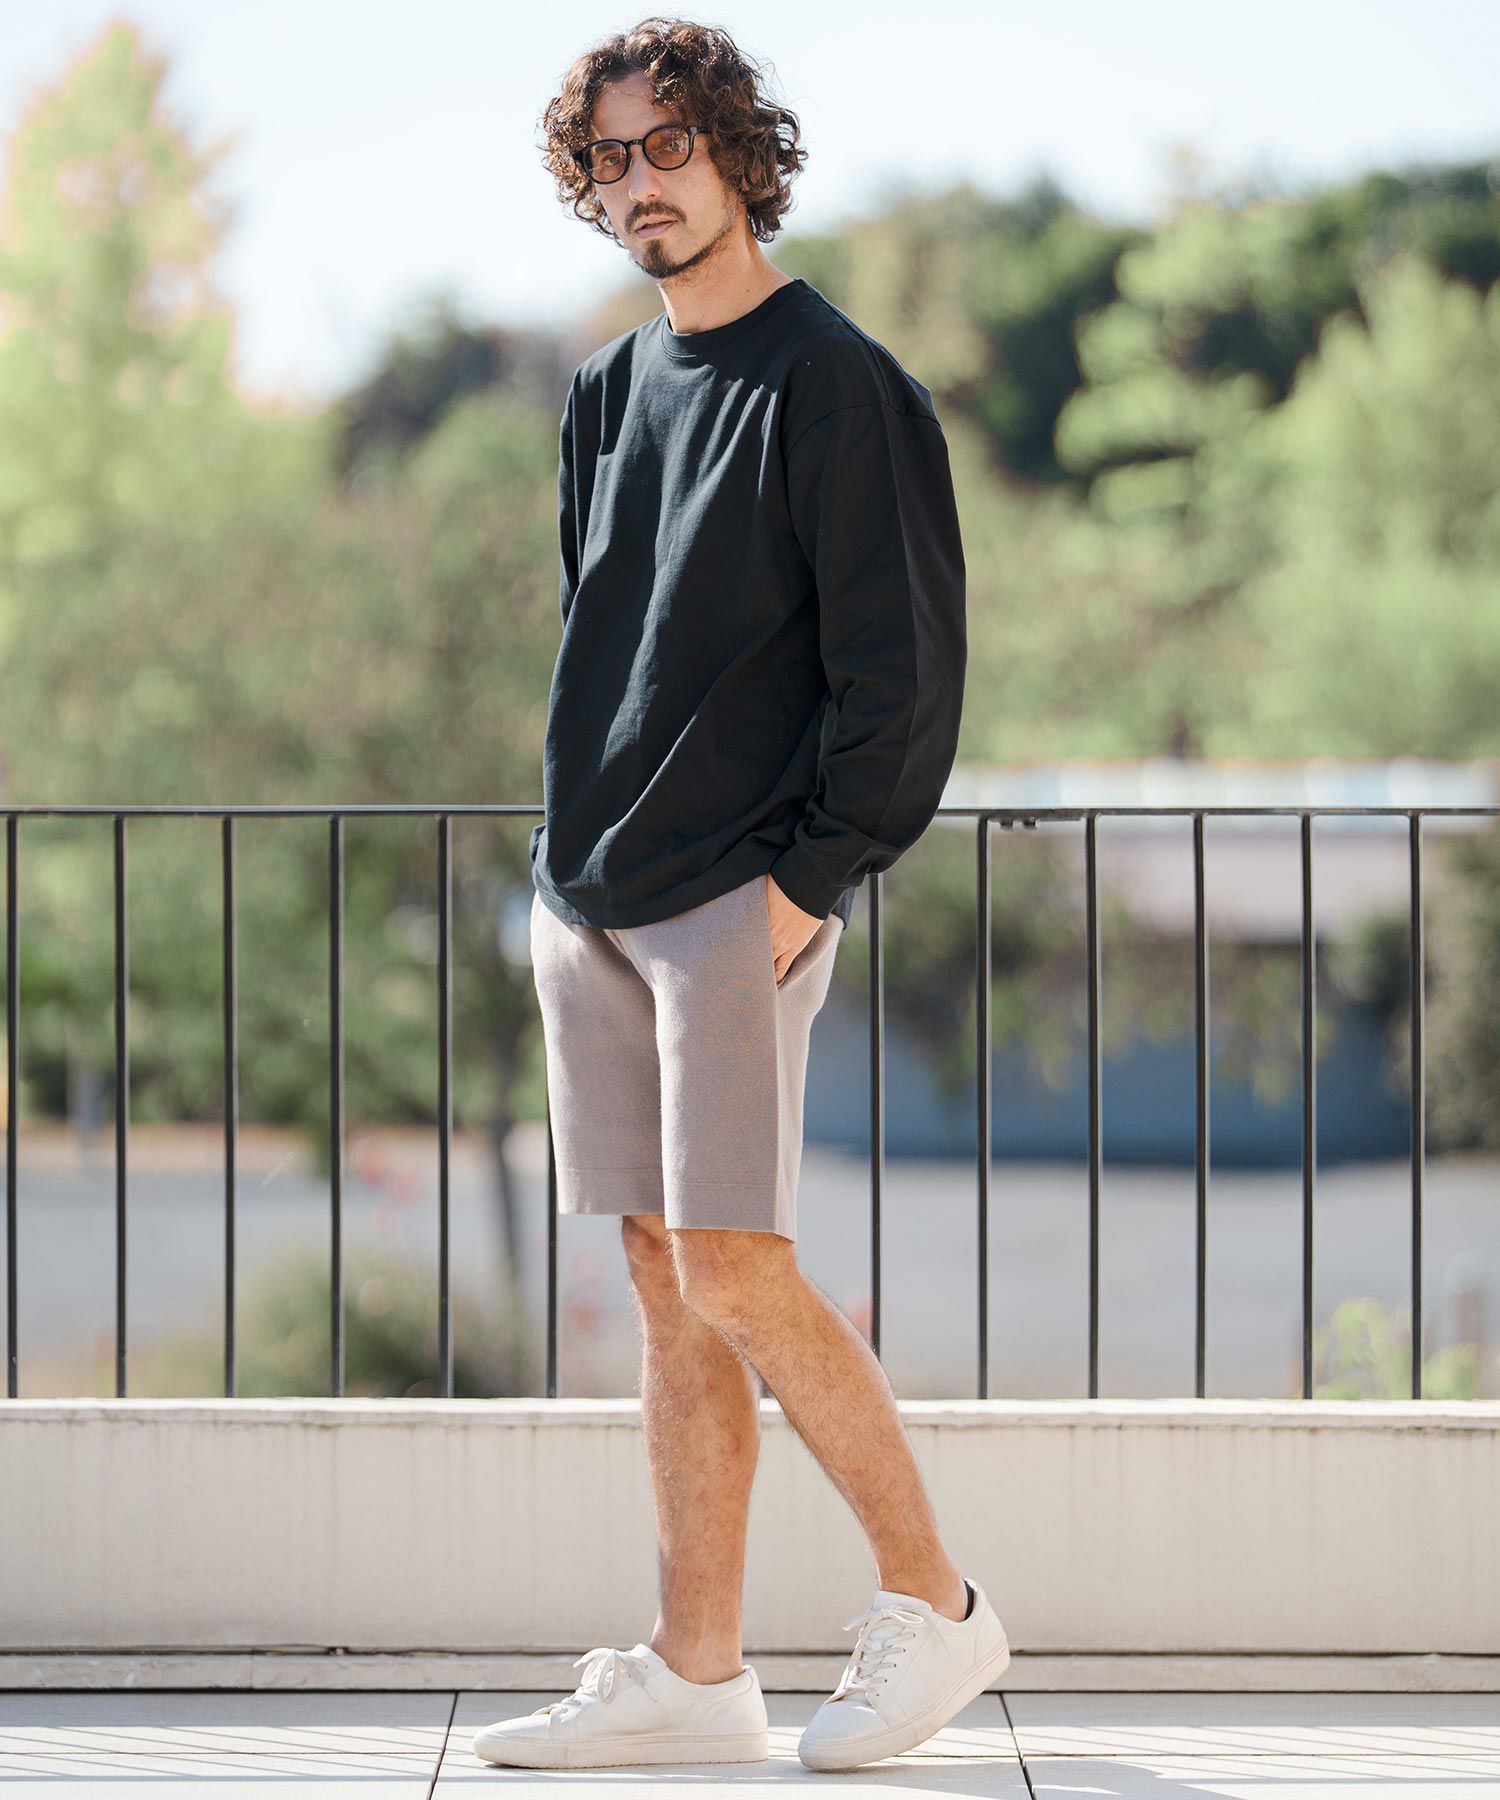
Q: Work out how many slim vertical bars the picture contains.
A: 12